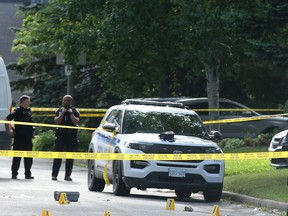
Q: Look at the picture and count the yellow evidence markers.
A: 5